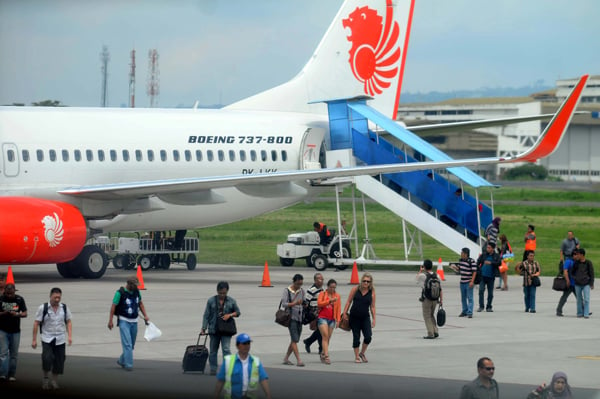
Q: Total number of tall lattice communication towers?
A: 3